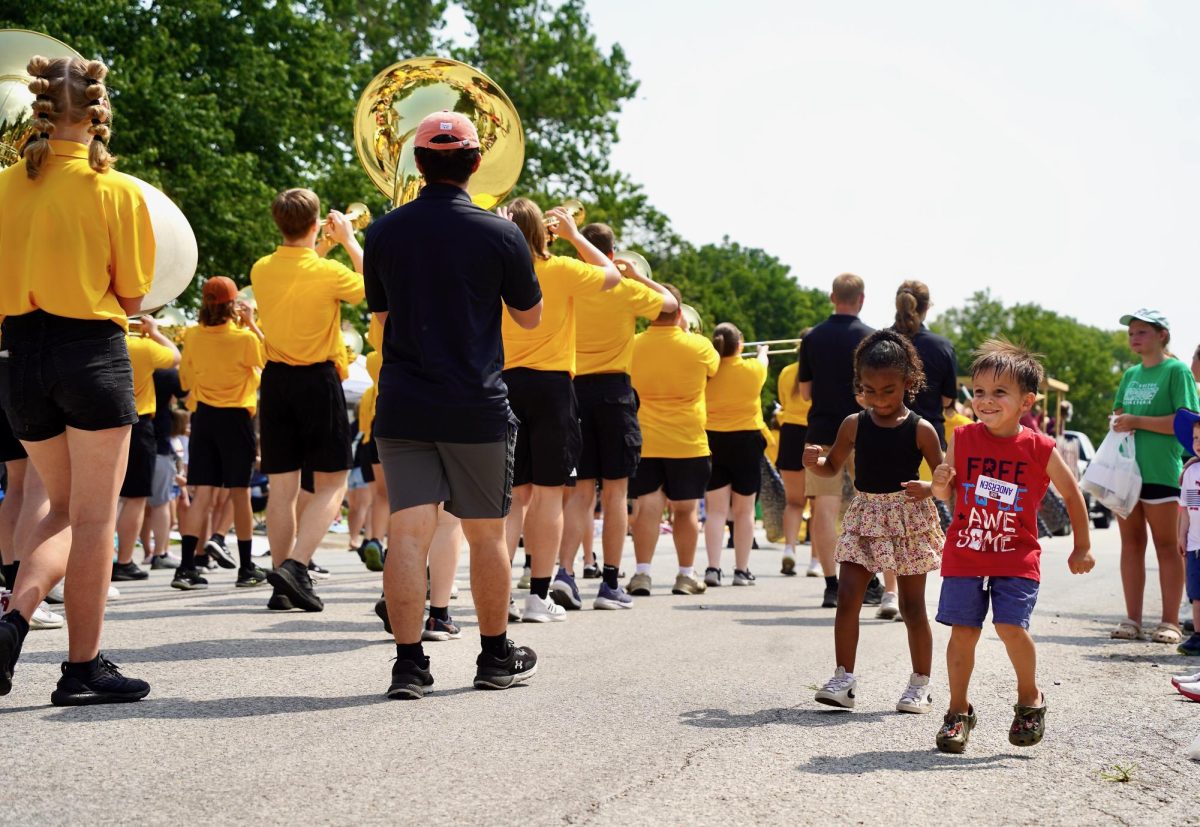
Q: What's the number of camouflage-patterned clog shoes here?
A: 2